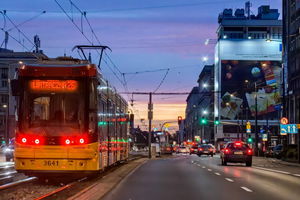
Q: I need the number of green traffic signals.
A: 3